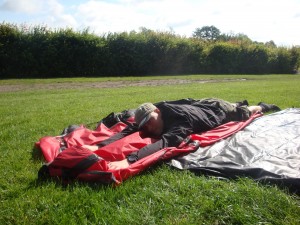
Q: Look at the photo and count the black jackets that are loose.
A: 1